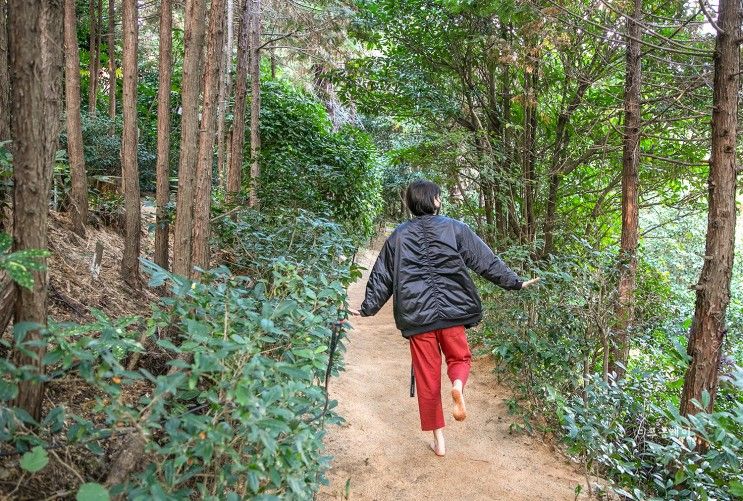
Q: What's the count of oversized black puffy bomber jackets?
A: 1